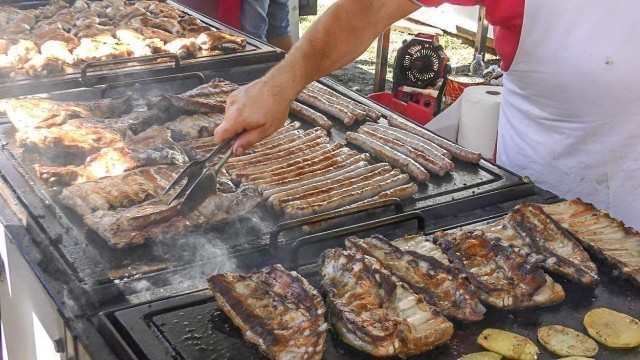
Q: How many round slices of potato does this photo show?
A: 5